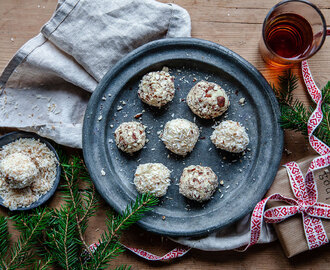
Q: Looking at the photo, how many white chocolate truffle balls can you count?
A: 8